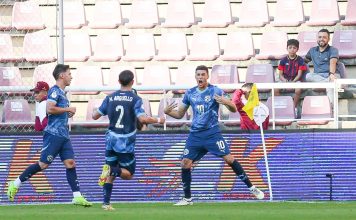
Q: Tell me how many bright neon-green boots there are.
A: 2